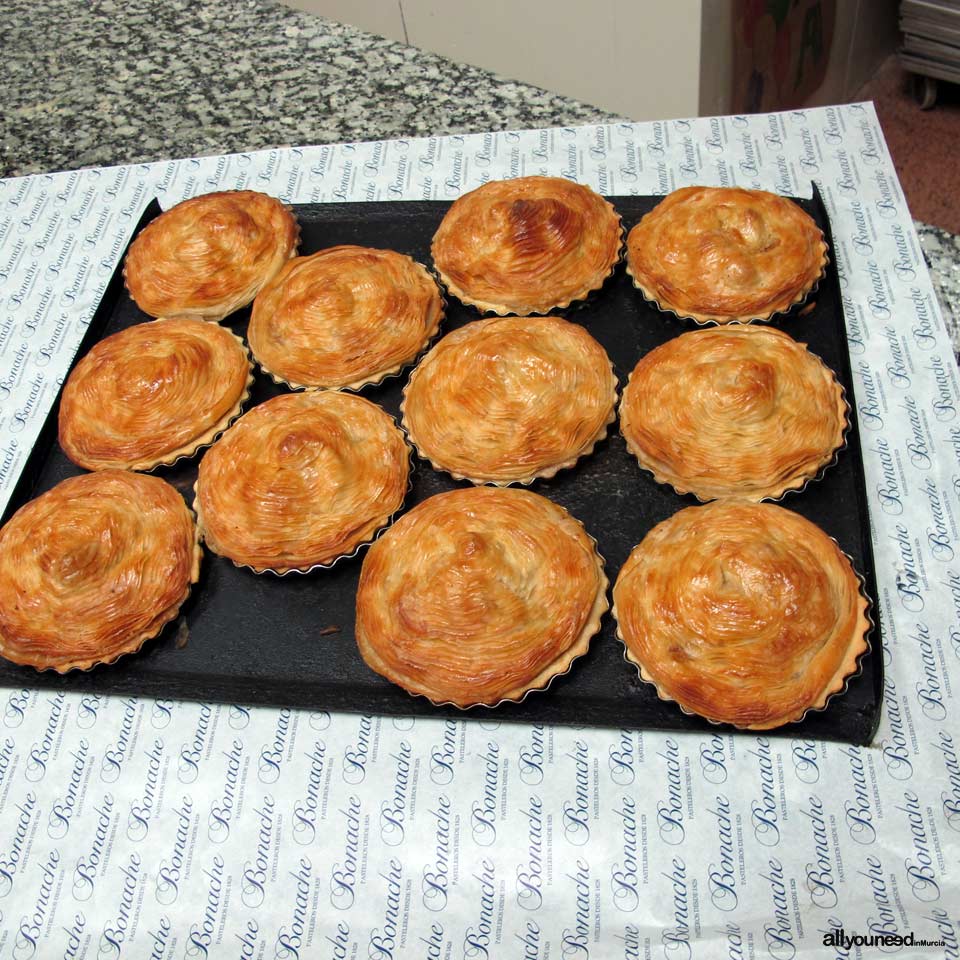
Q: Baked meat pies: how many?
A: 11